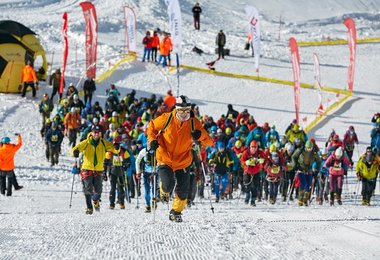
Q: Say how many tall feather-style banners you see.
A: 8